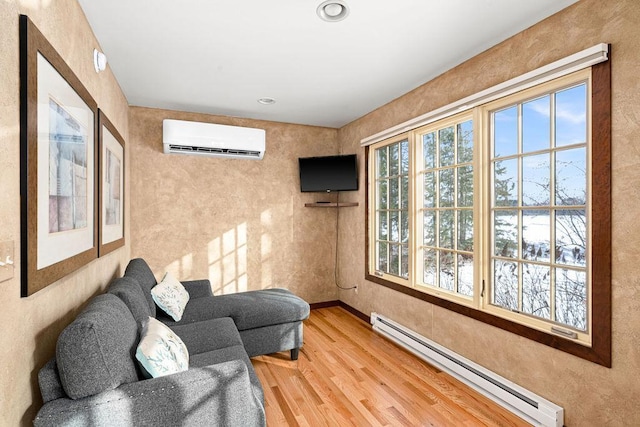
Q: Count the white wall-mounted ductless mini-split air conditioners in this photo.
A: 1